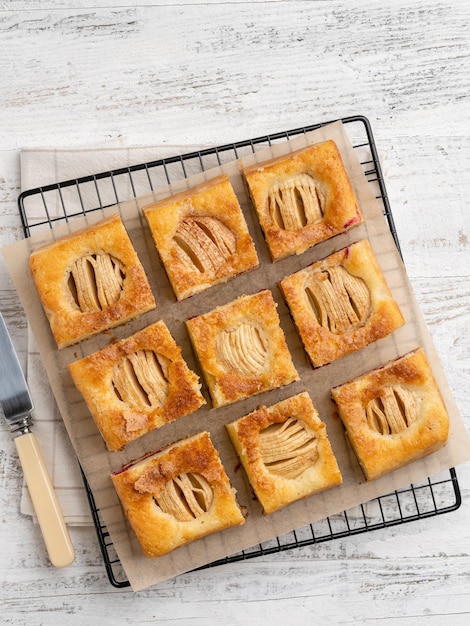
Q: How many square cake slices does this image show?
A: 9